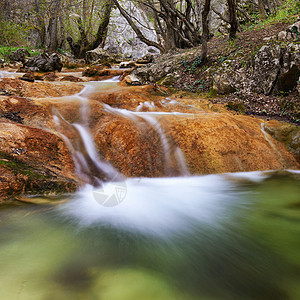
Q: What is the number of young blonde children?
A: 0